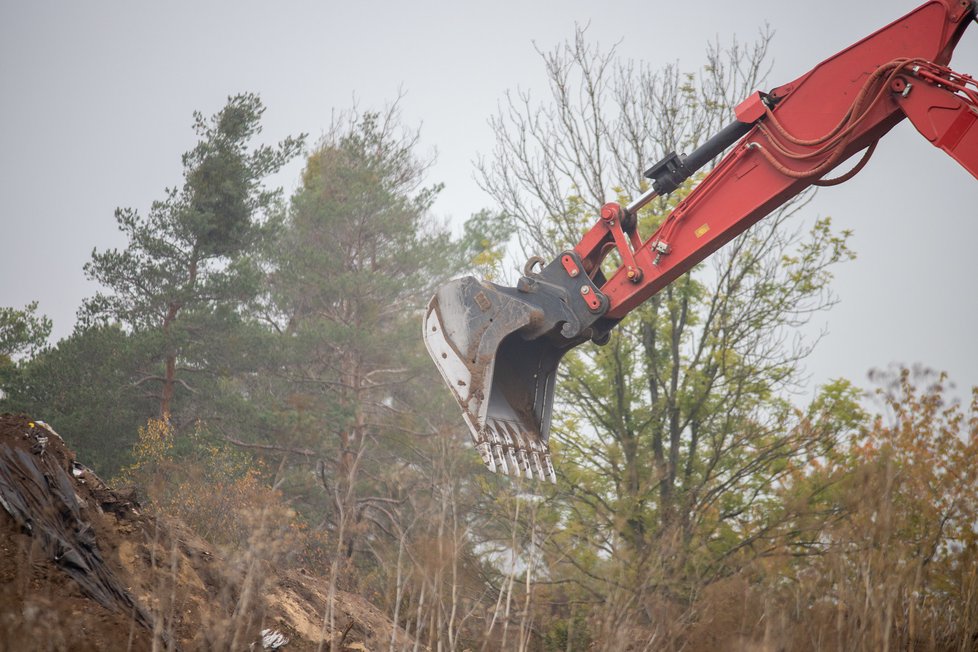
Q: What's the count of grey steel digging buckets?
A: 1